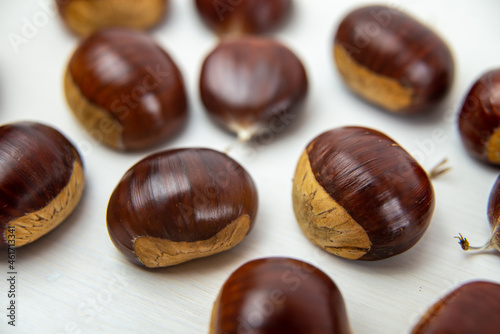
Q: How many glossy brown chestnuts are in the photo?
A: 12